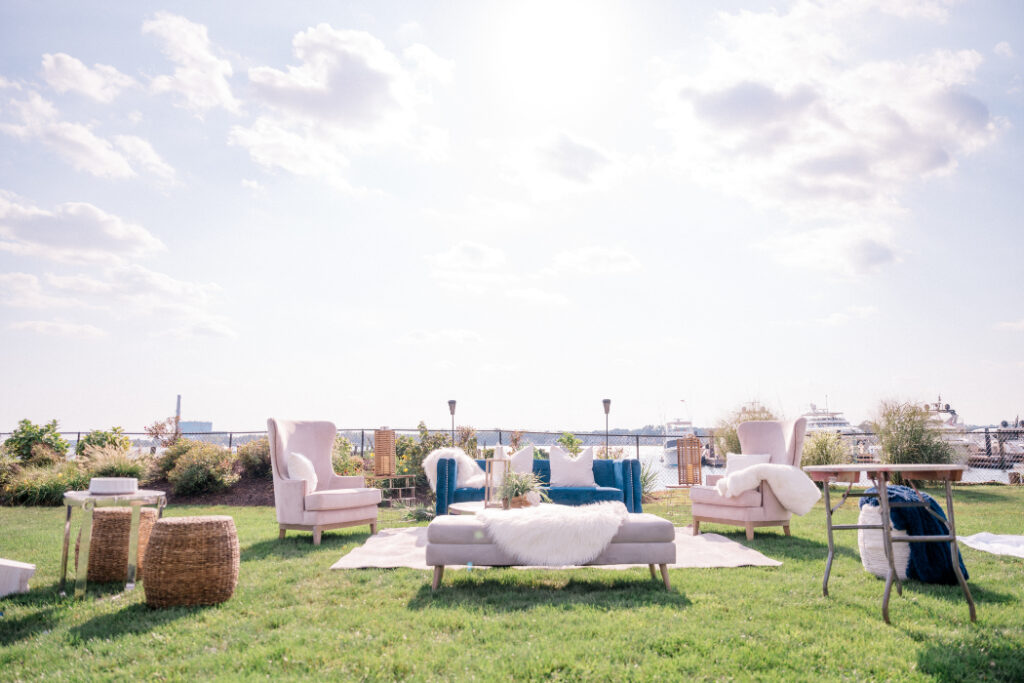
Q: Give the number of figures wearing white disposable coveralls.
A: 0